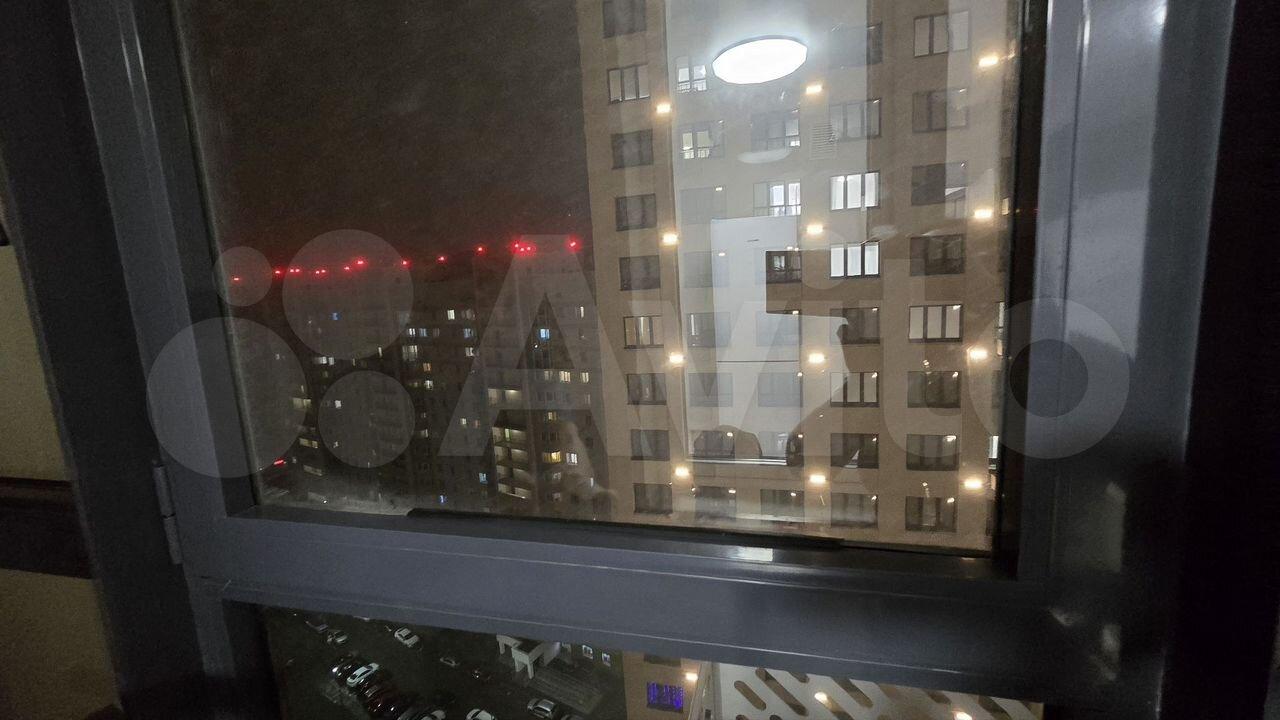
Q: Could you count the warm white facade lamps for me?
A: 15